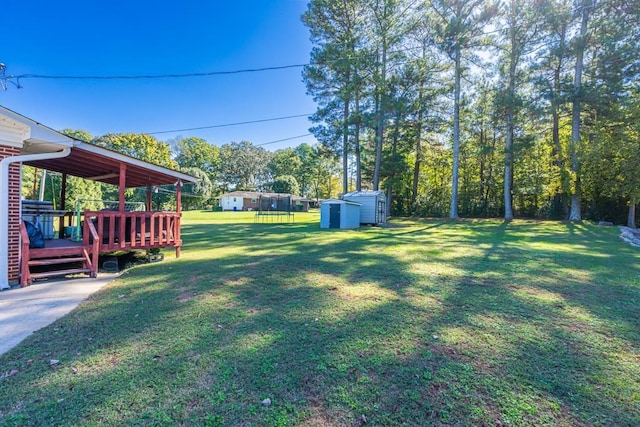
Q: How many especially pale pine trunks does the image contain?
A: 3